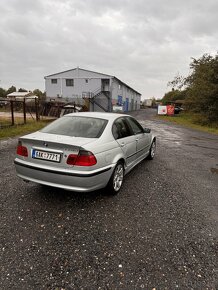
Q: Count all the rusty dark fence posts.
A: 3